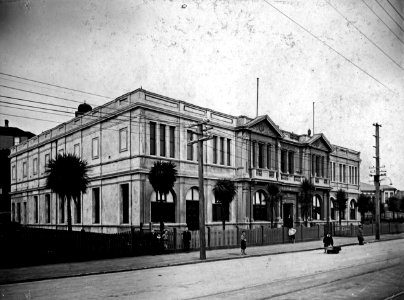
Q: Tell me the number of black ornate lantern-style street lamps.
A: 0